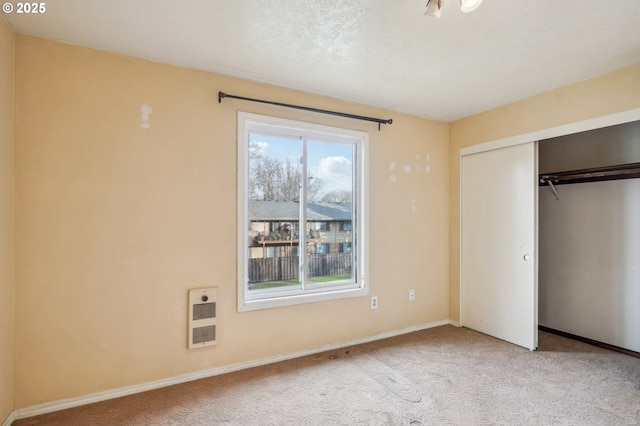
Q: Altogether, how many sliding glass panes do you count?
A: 2